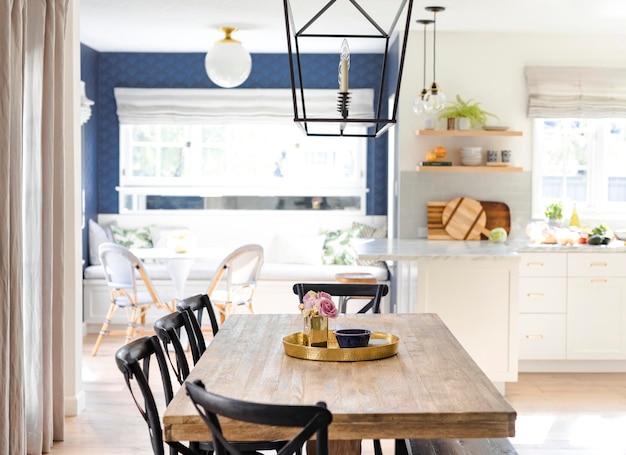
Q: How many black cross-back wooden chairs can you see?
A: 5